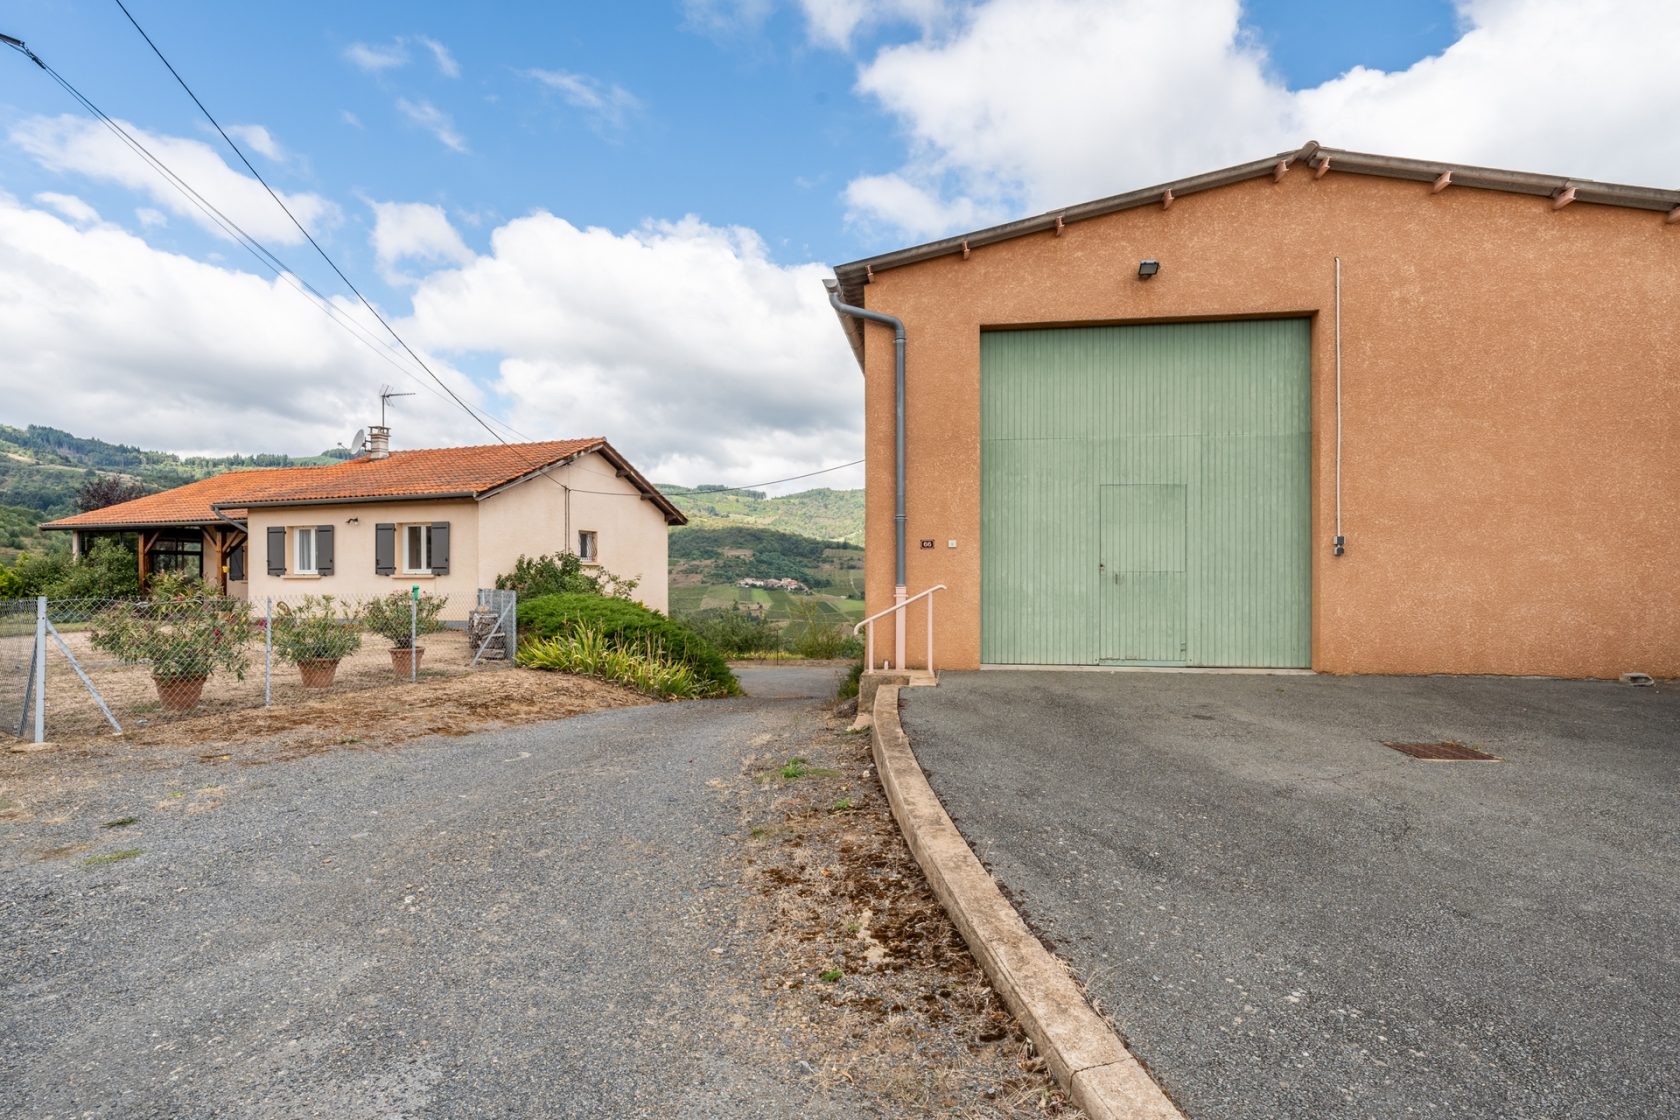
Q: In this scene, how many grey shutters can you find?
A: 5